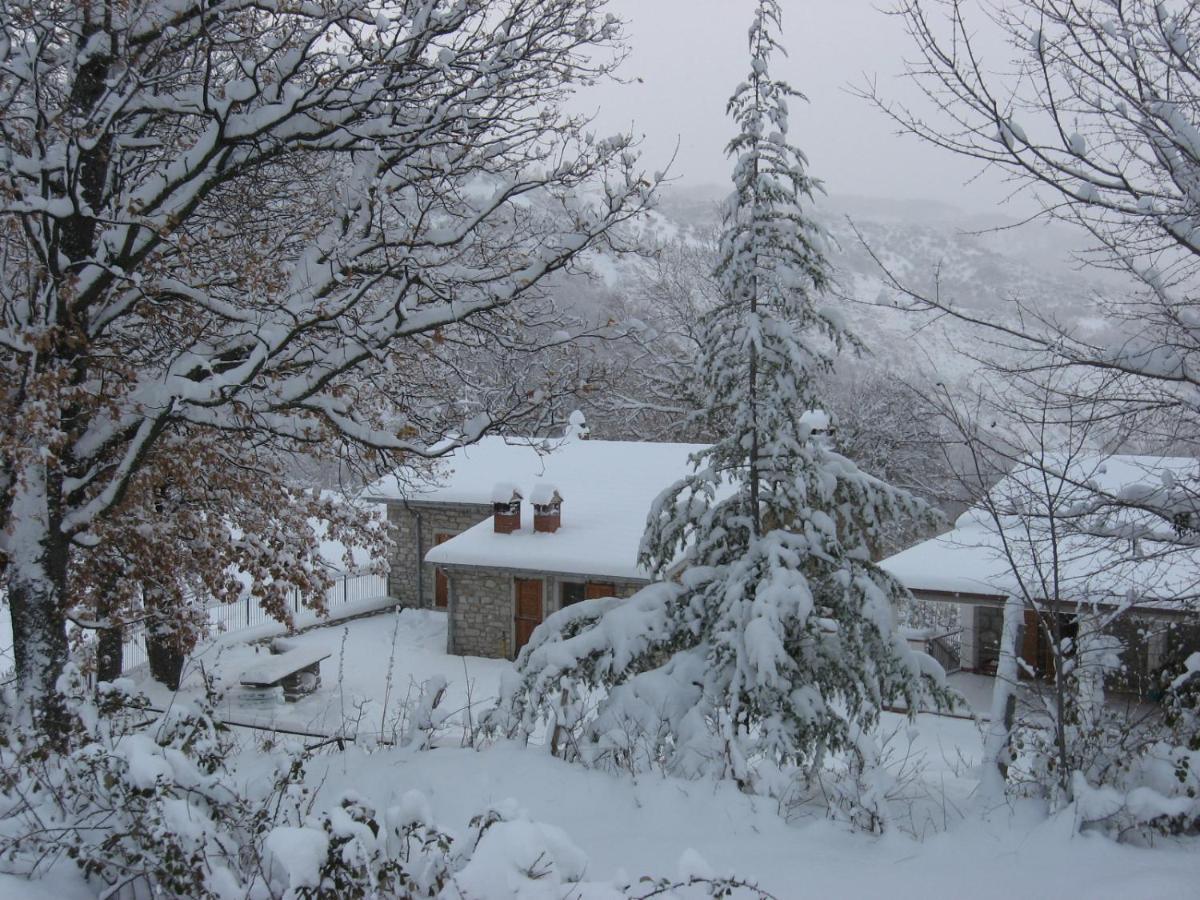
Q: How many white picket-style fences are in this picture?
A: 1